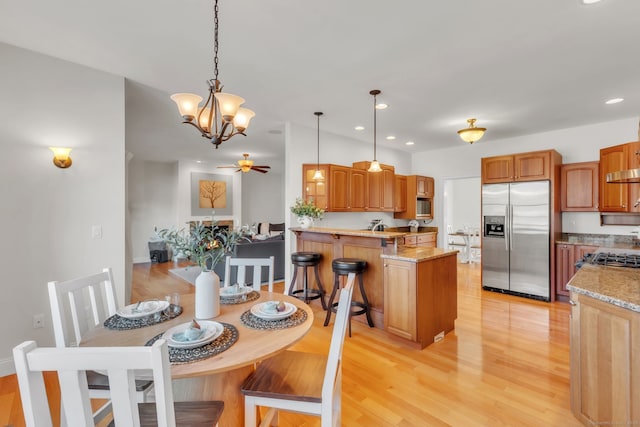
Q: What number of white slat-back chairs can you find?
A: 4